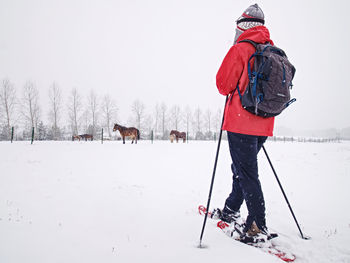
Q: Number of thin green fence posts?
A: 6